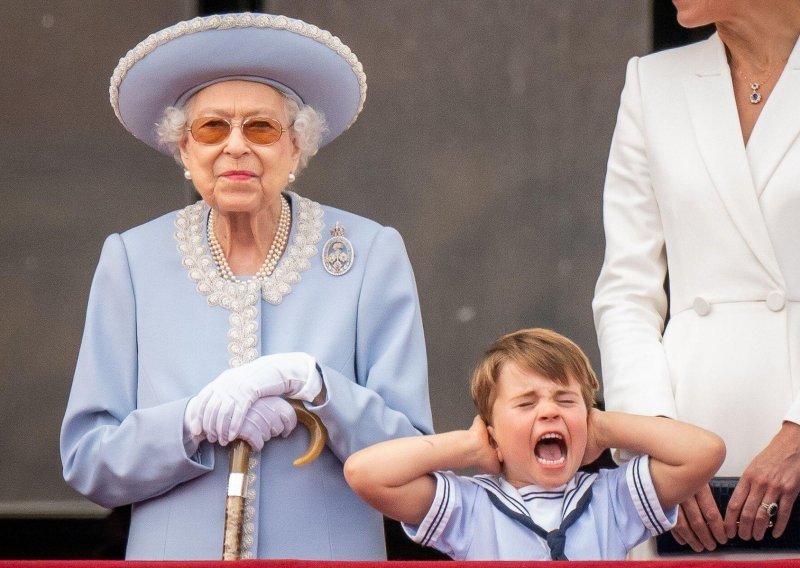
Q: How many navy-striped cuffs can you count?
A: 2